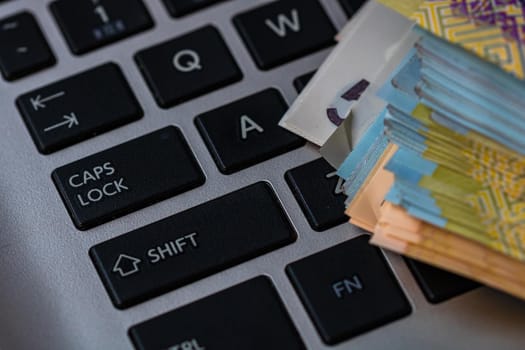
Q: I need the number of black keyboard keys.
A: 15